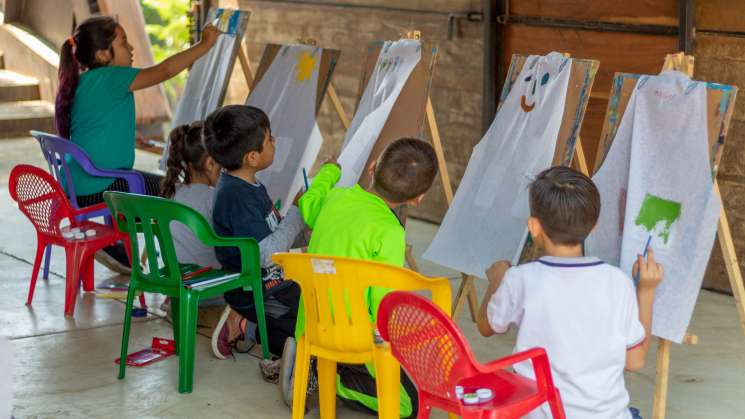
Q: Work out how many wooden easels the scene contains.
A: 5